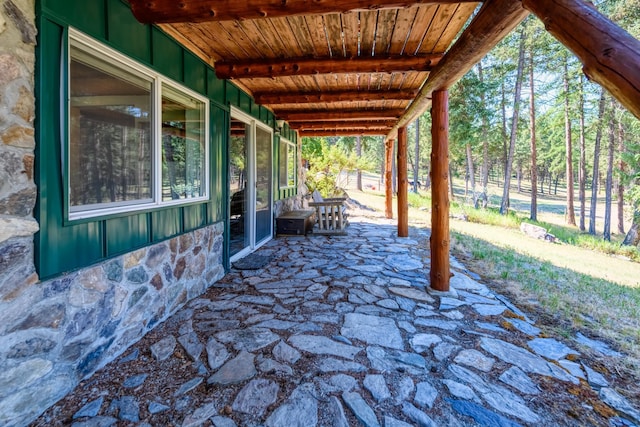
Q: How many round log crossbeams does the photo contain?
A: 6